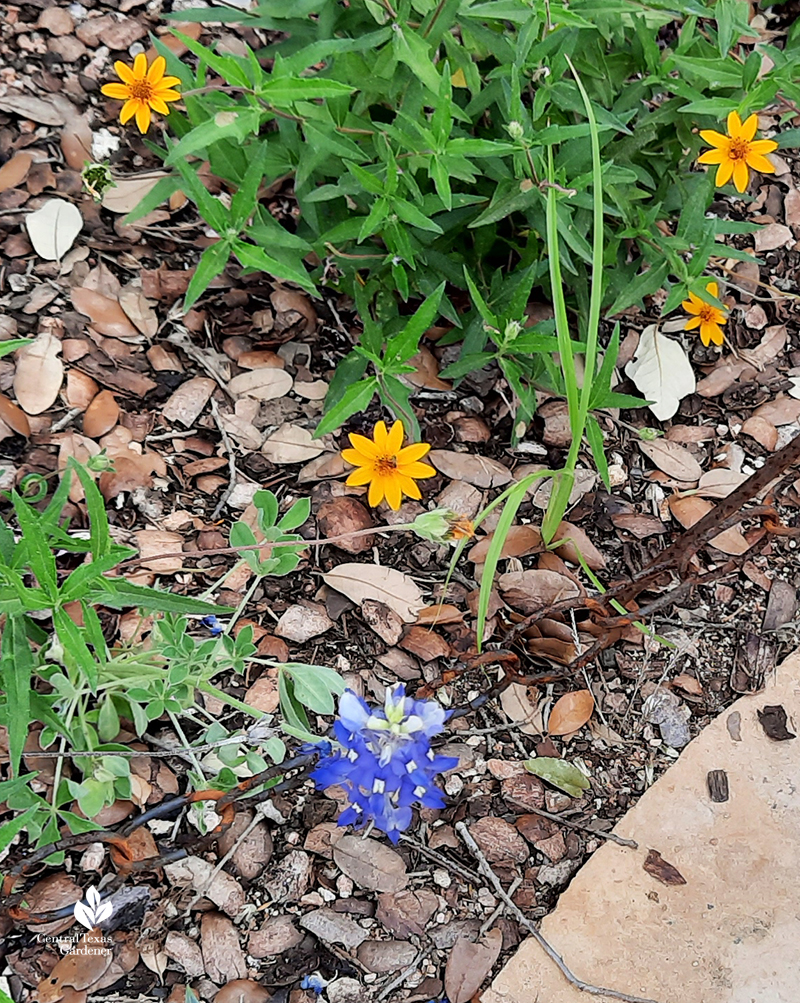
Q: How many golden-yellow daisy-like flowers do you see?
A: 4